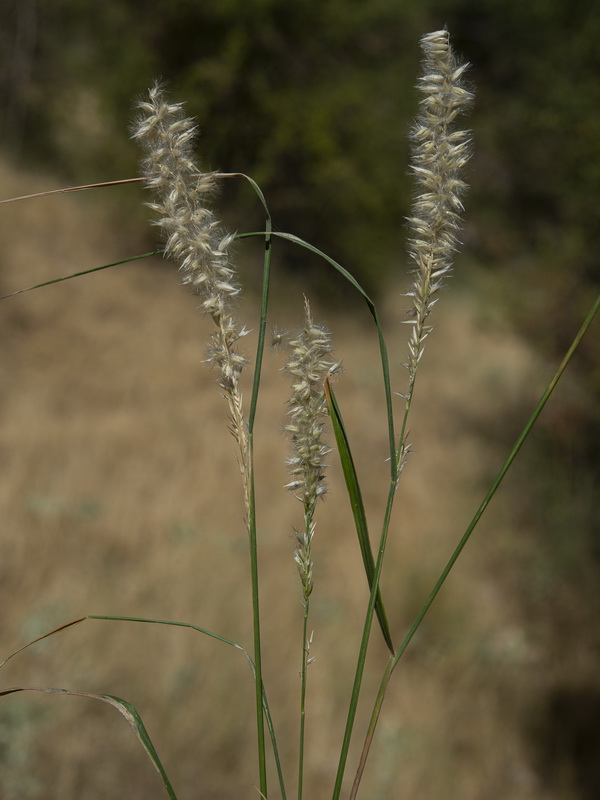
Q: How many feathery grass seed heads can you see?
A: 3